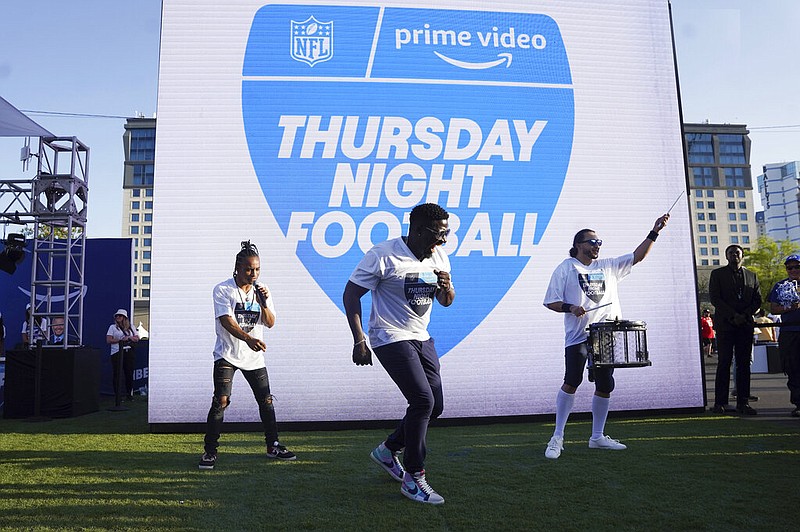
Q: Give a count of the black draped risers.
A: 1